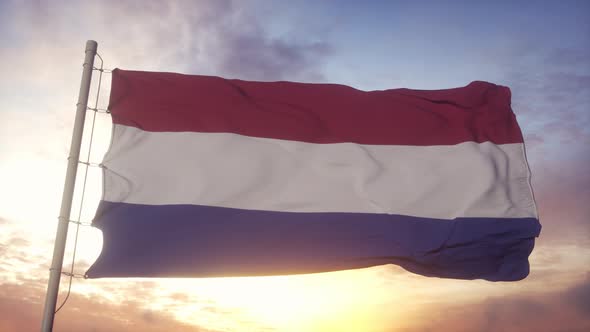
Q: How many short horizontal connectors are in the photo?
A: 5